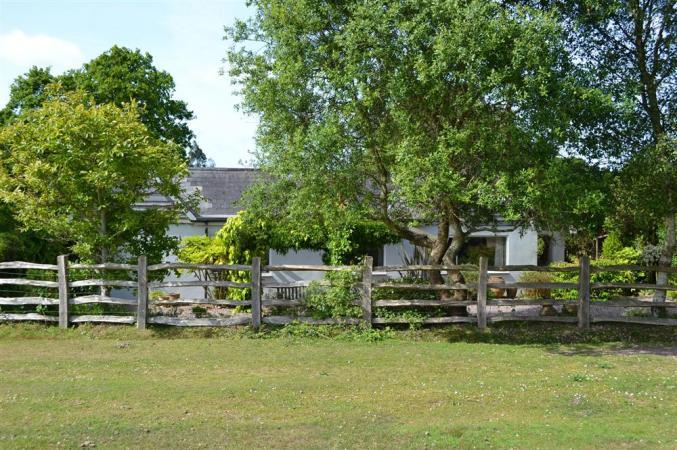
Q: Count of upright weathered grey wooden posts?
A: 6